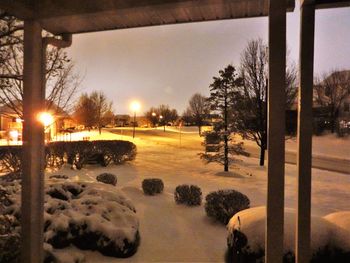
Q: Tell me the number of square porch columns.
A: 3